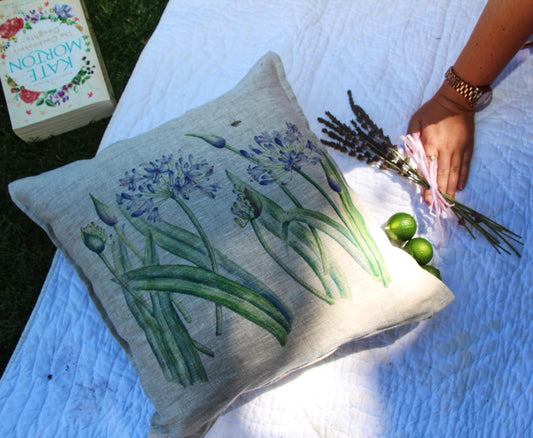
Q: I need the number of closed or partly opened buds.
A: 5